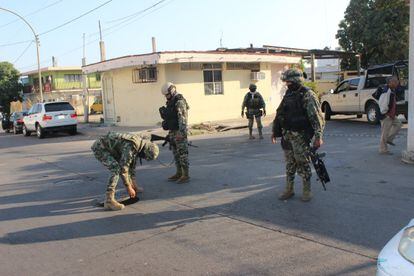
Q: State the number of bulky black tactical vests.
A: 3